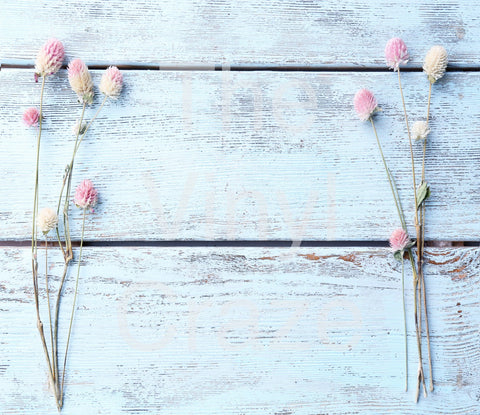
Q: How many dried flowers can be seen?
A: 12